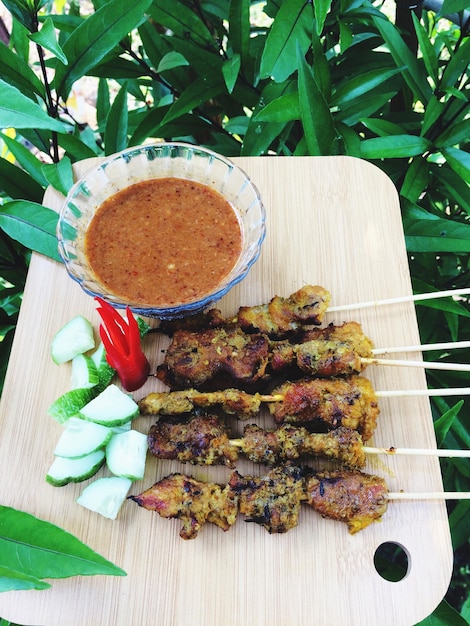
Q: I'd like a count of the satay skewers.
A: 6